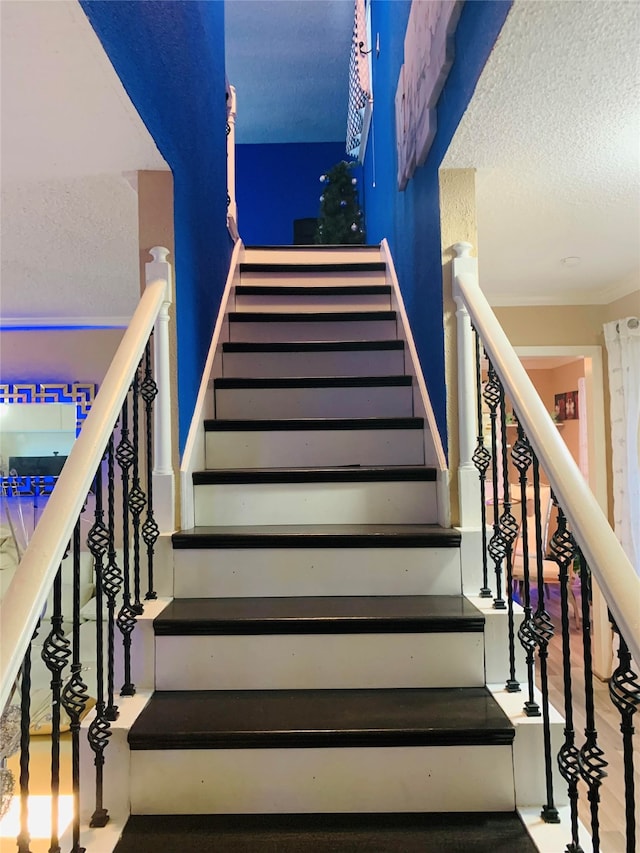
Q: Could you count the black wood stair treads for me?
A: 12